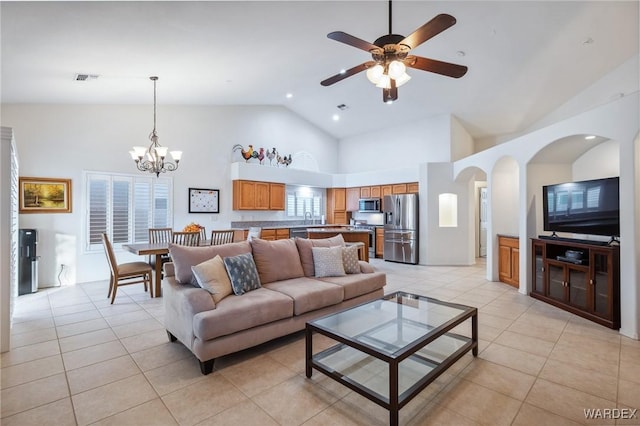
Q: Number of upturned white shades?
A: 5